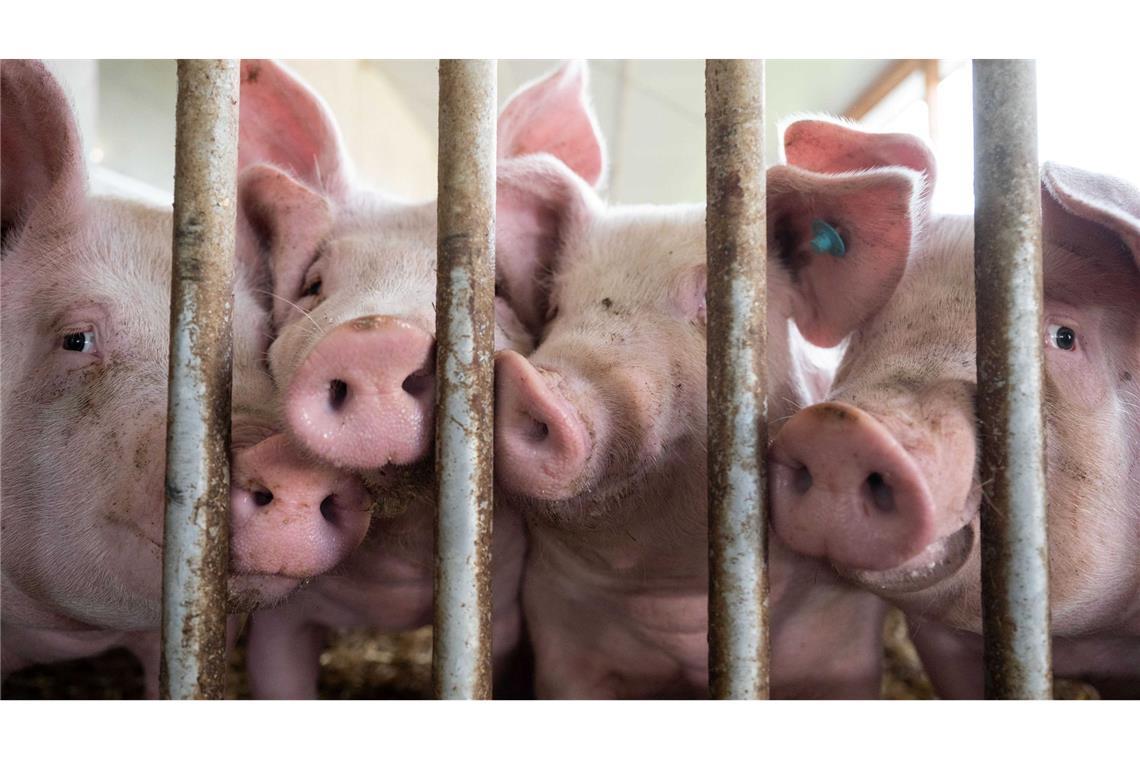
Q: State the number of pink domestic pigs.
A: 4